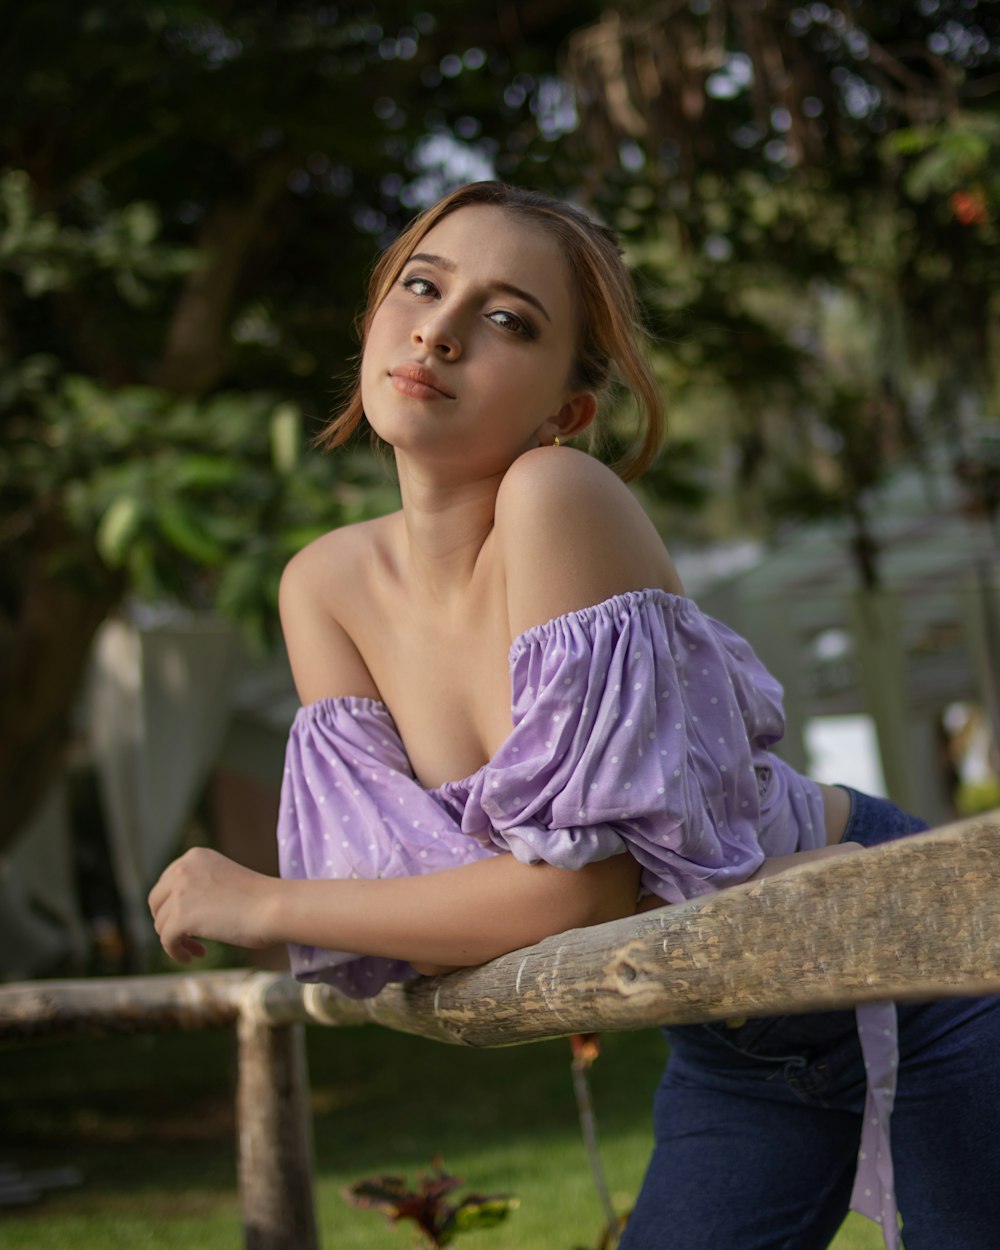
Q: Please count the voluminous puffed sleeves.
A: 2